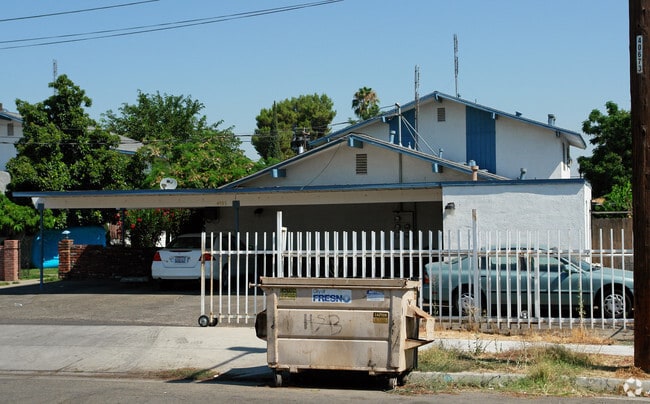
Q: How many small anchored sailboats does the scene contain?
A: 0